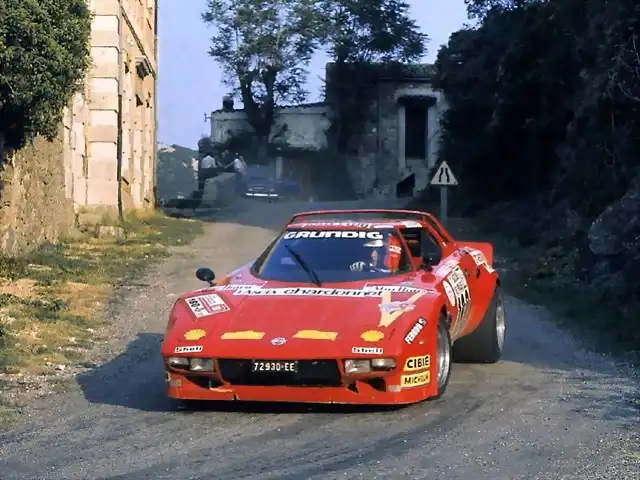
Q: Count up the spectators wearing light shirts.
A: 2